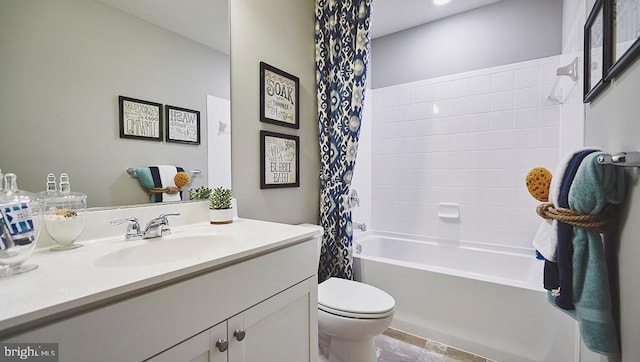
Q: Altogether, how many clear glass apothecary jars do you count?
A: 2